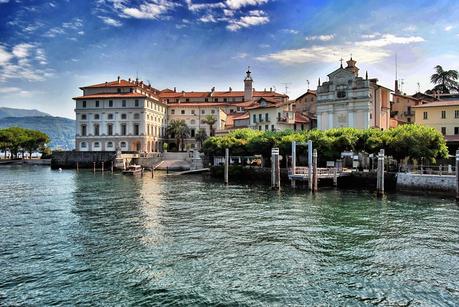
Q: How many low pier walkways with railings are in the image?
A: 1